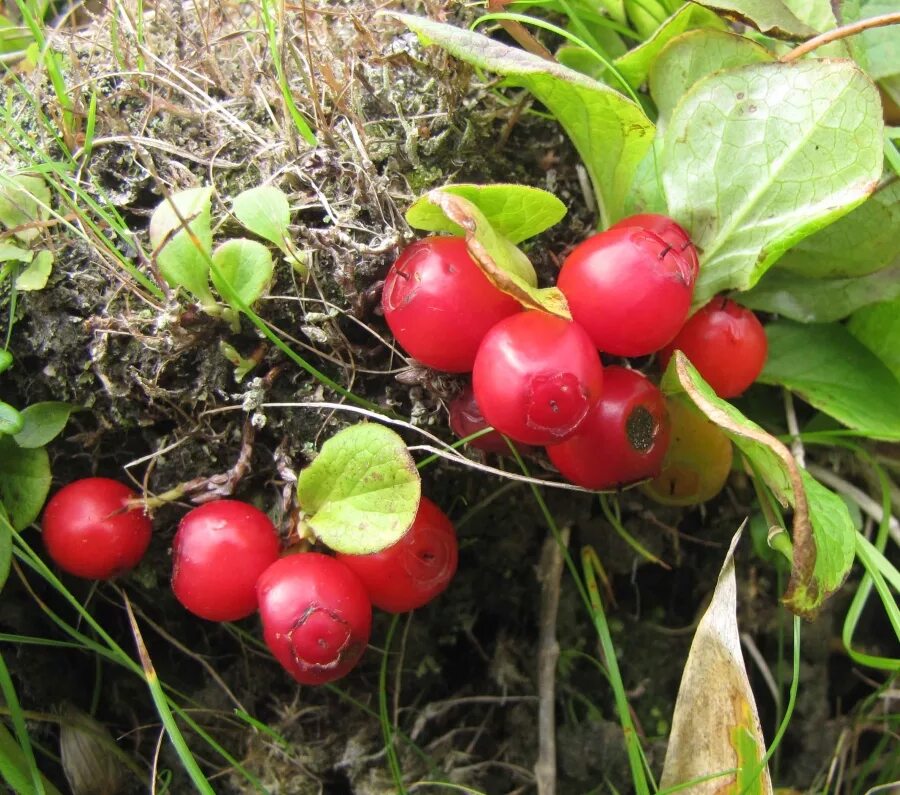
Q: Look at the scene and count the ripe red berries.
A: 11